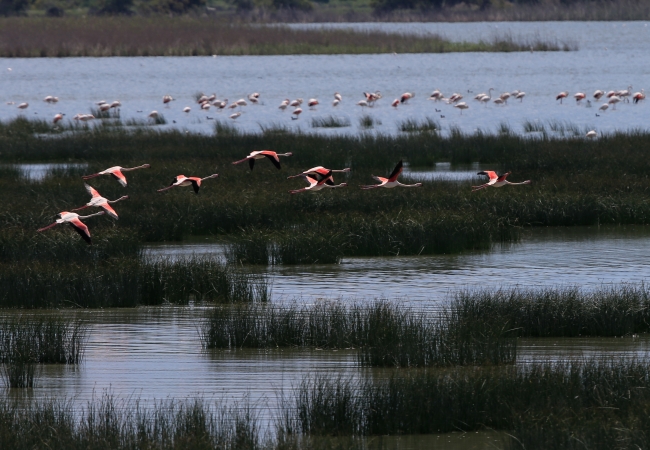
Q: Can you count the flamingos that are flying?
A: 9